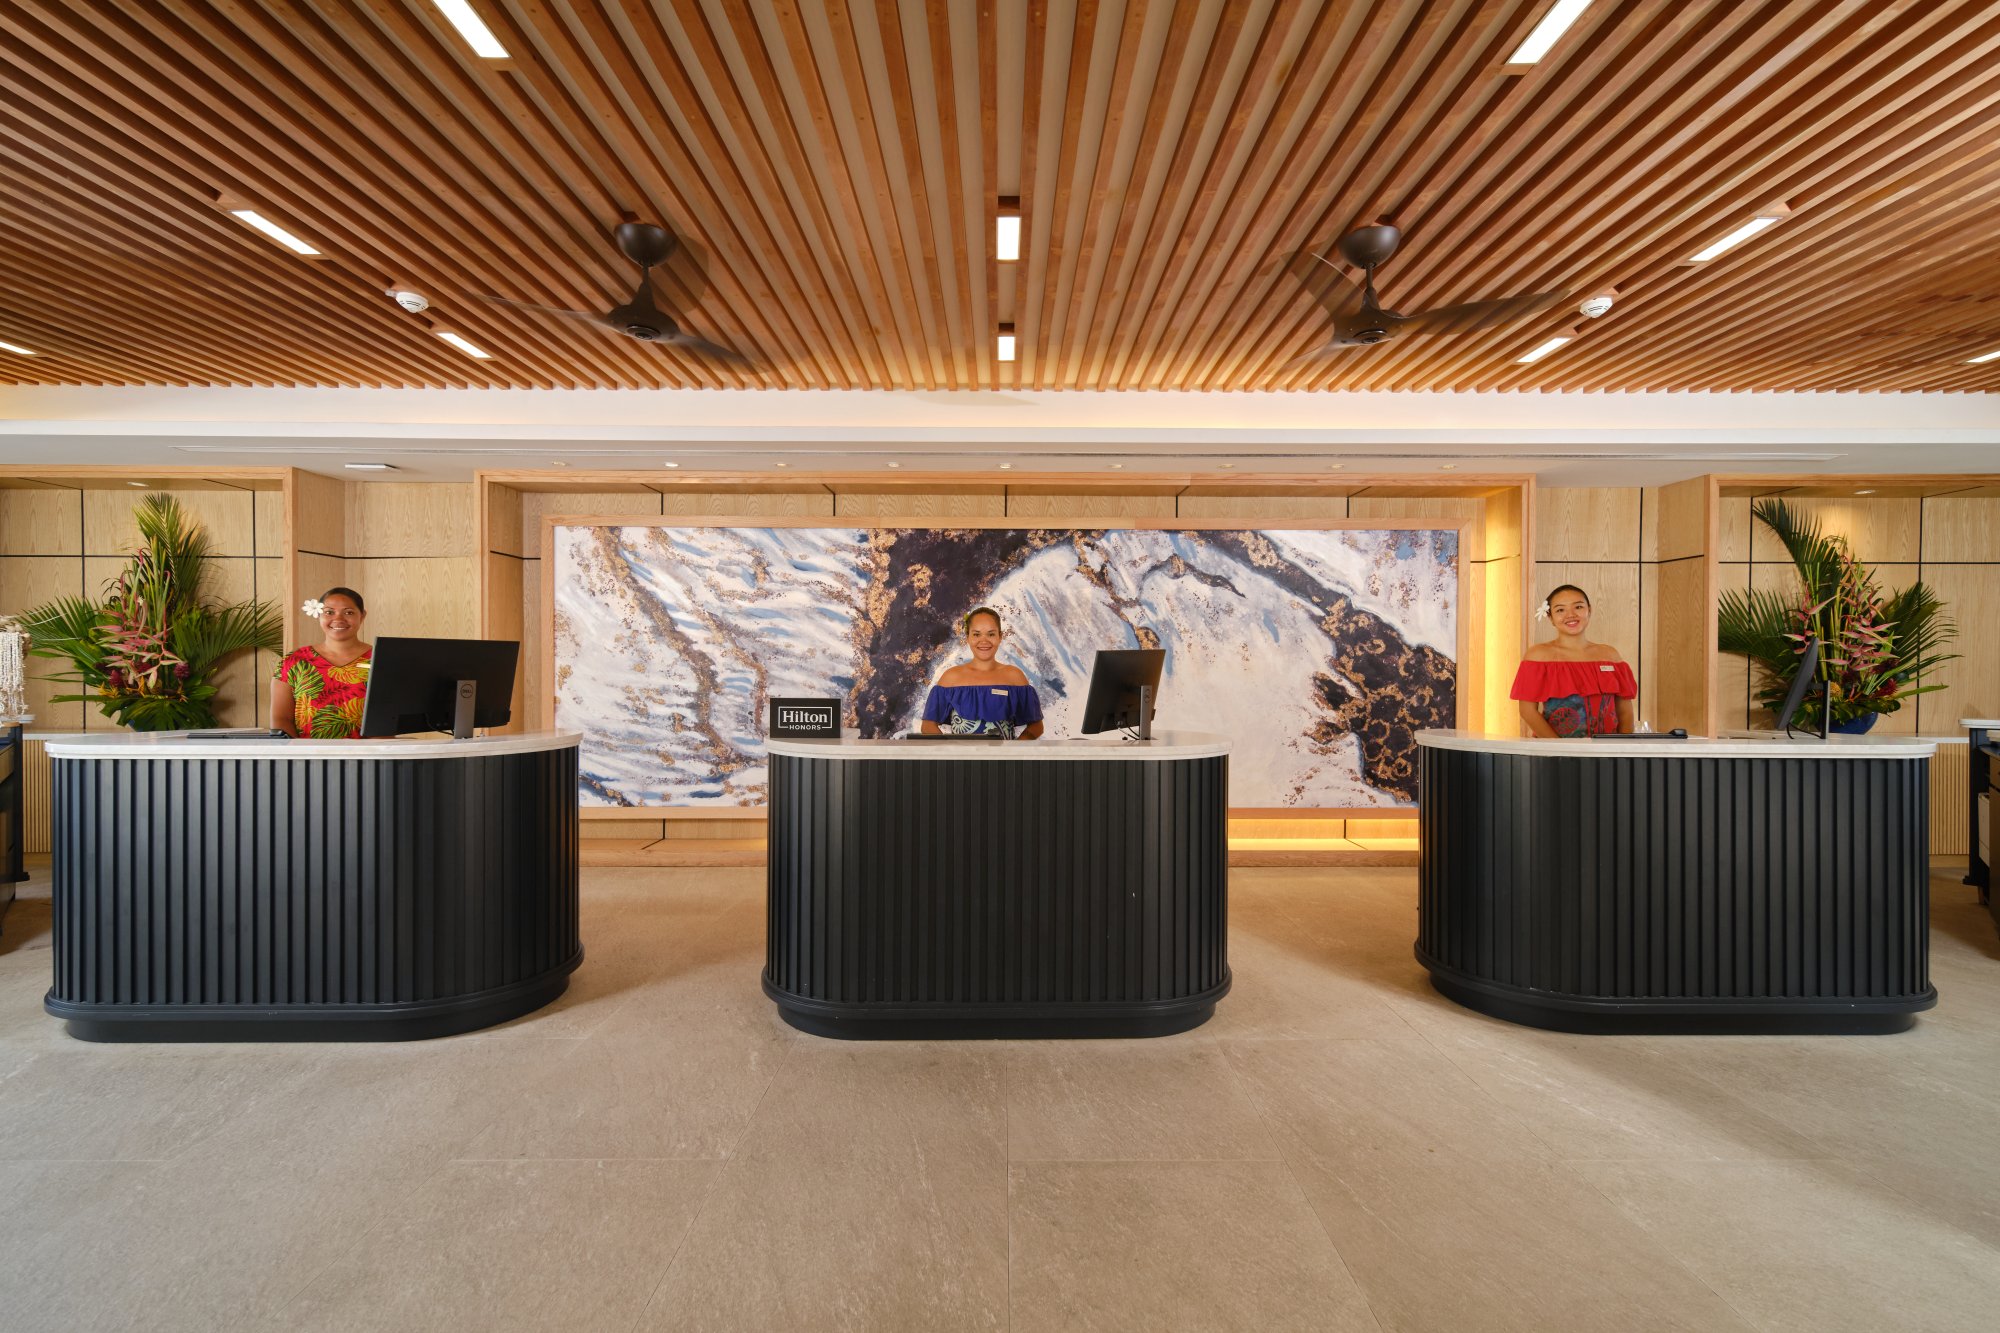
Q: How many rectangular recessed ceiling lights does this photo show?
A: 10